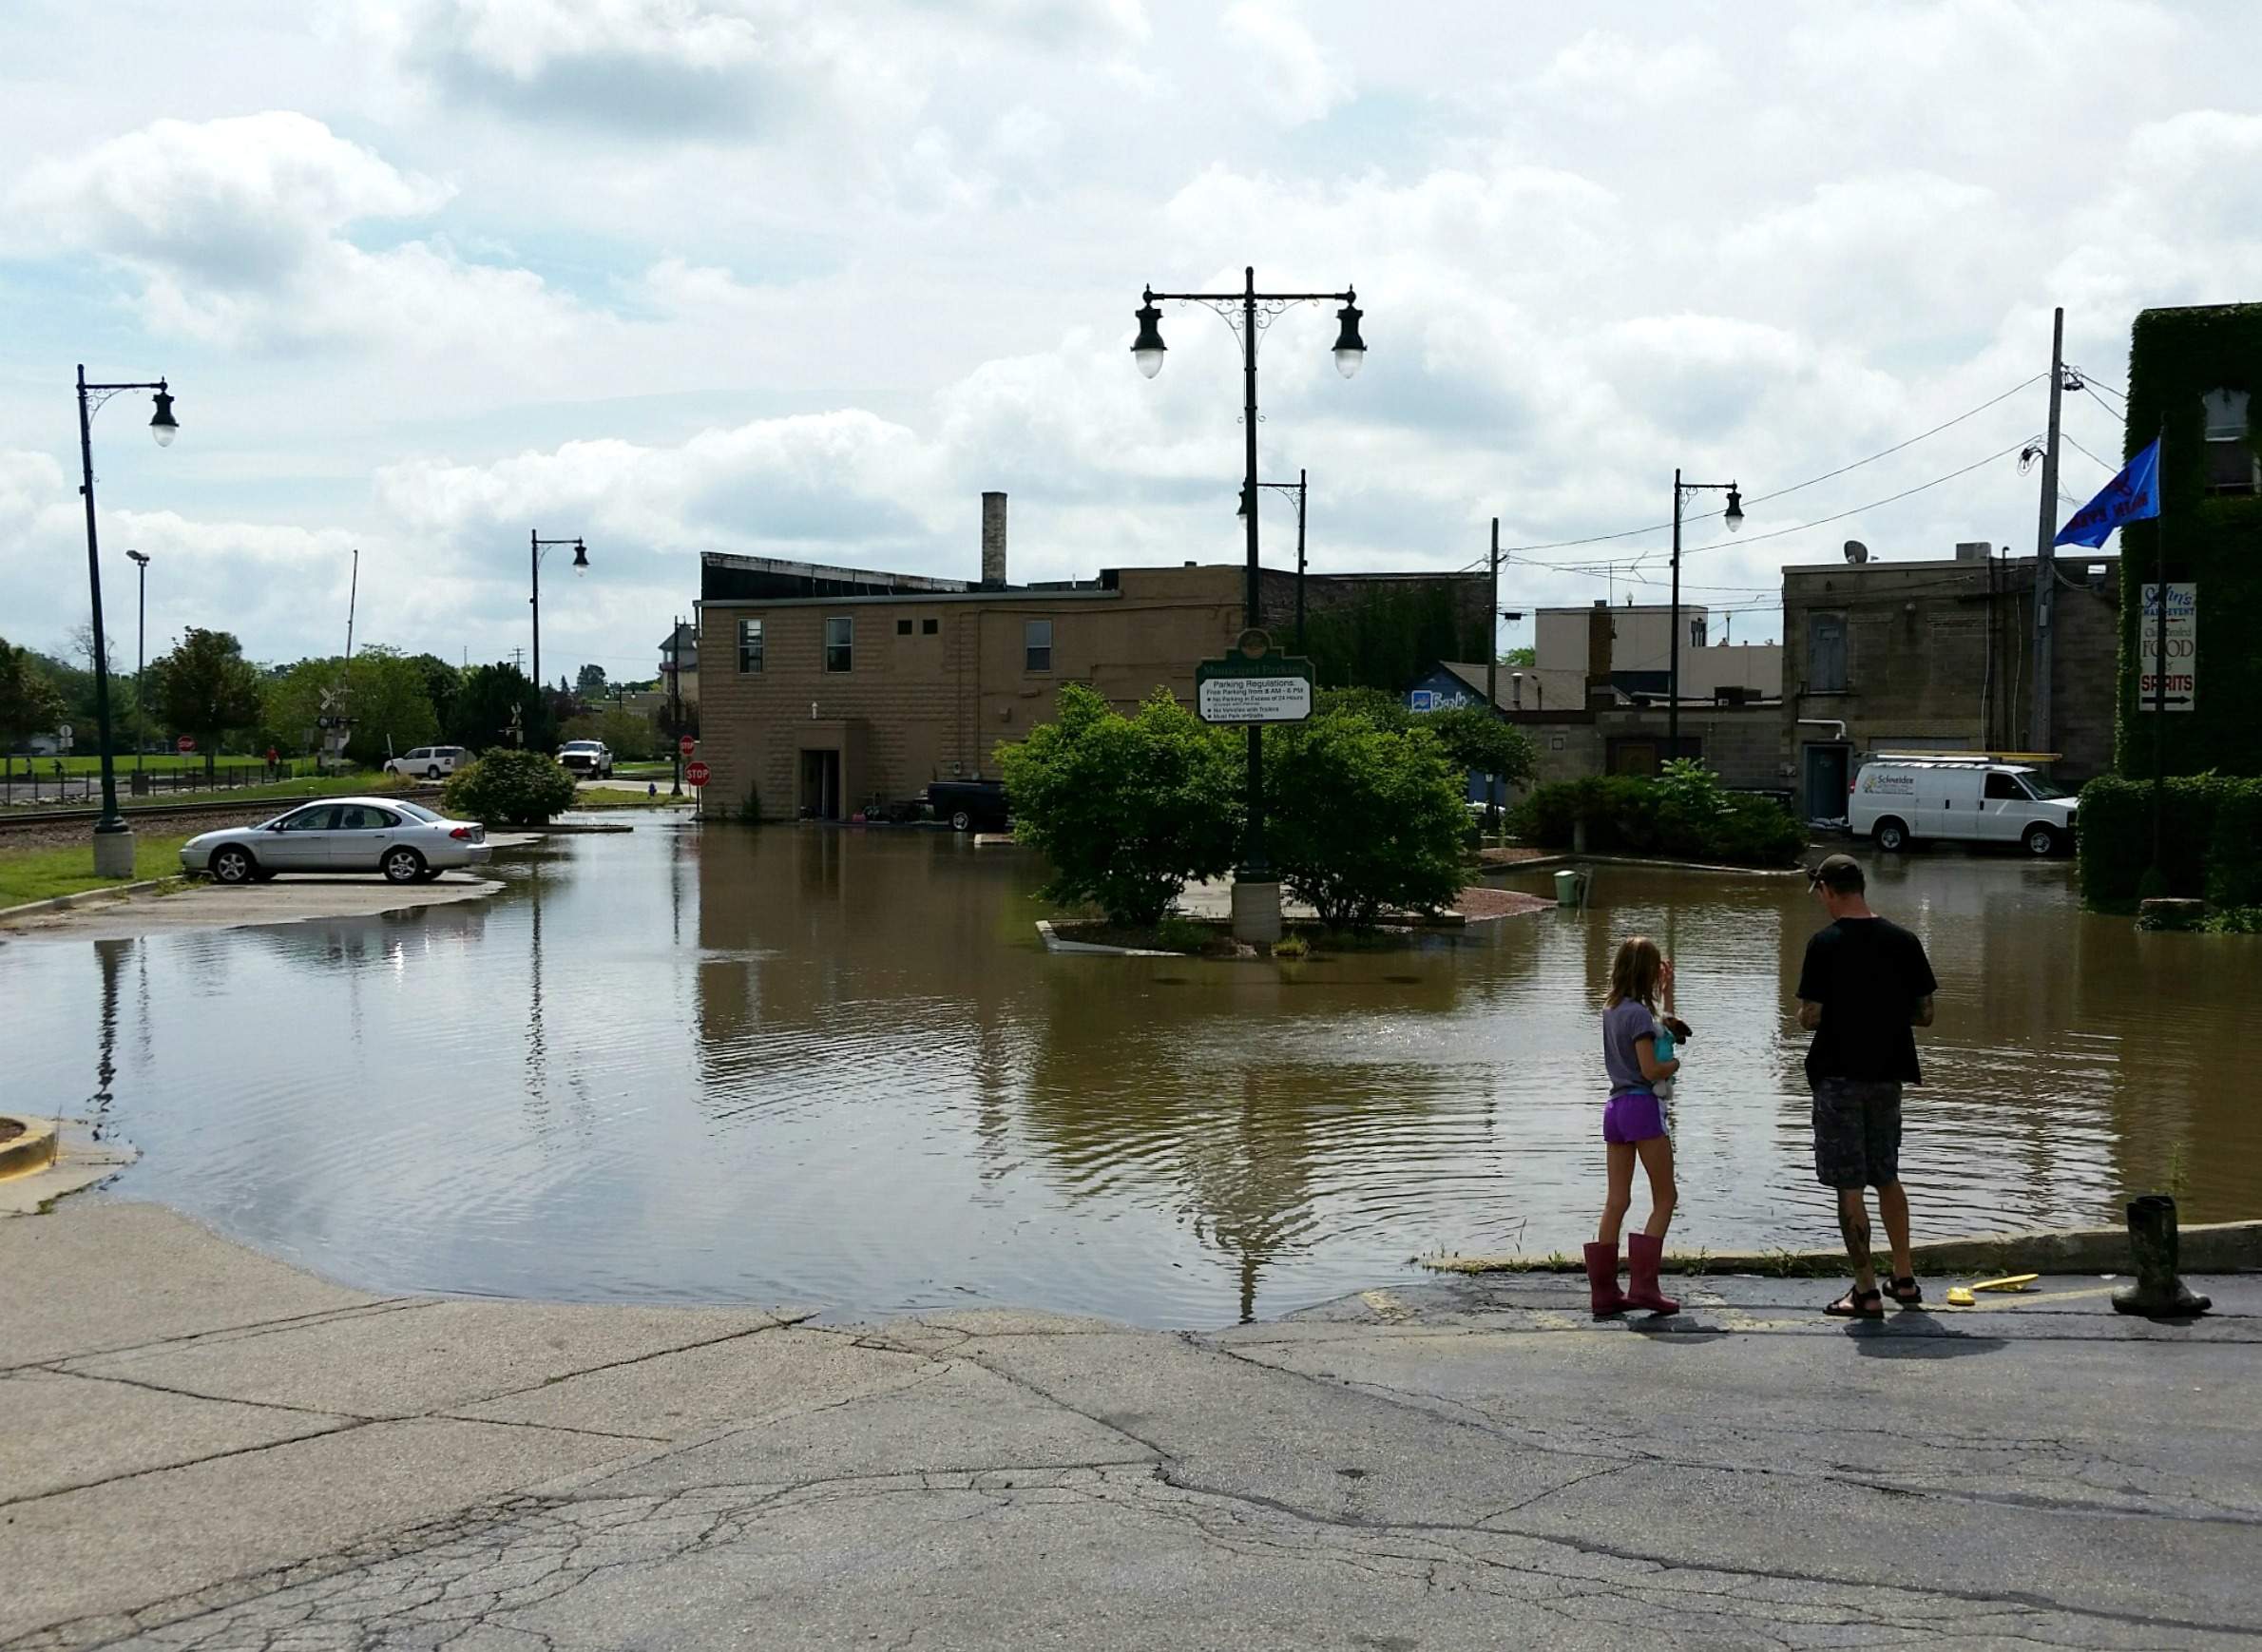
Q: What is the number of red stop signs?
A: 3